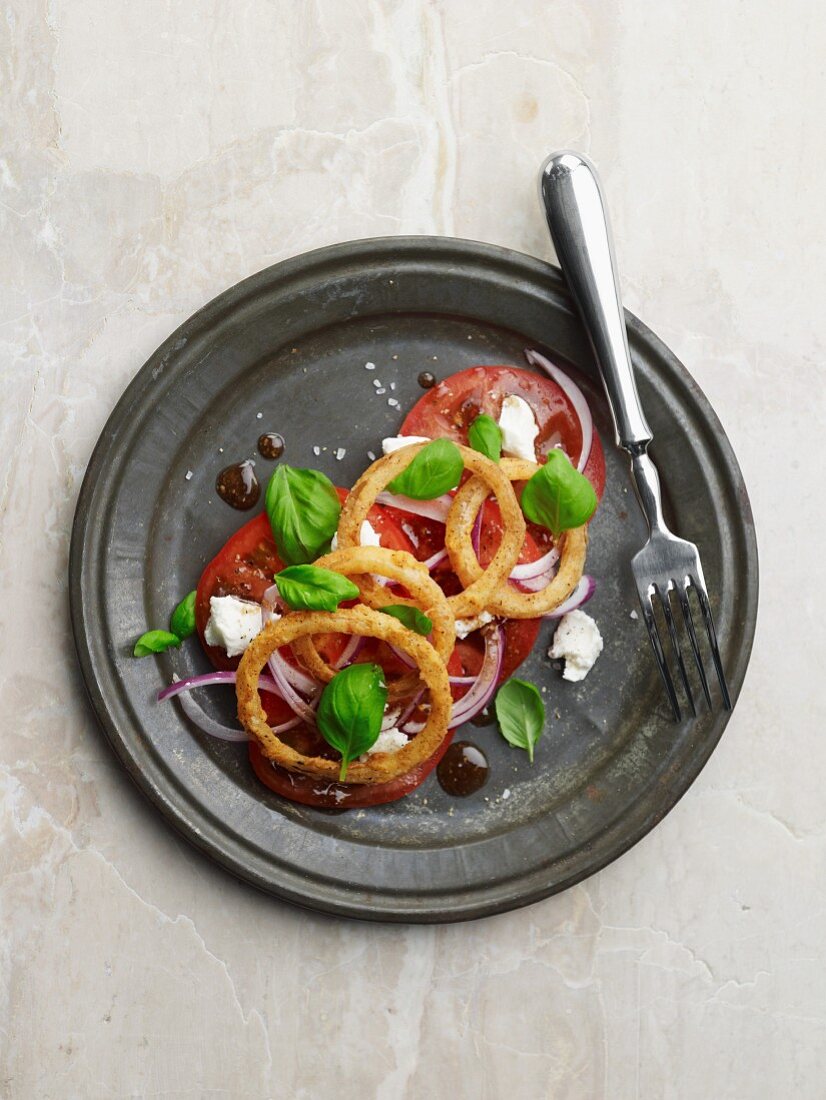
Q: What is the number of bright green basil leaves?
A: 10